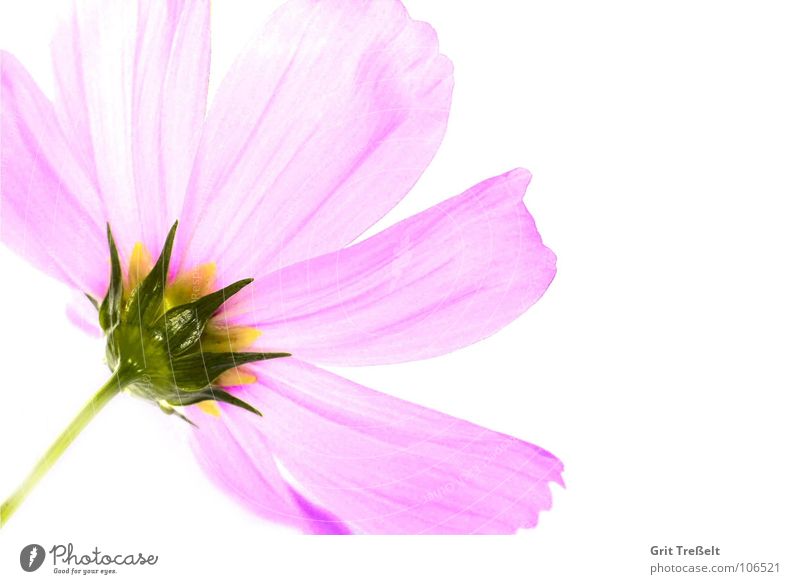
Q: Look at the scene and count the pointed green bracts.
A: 7